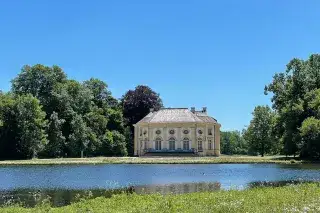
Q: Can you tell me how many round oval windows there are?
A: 5